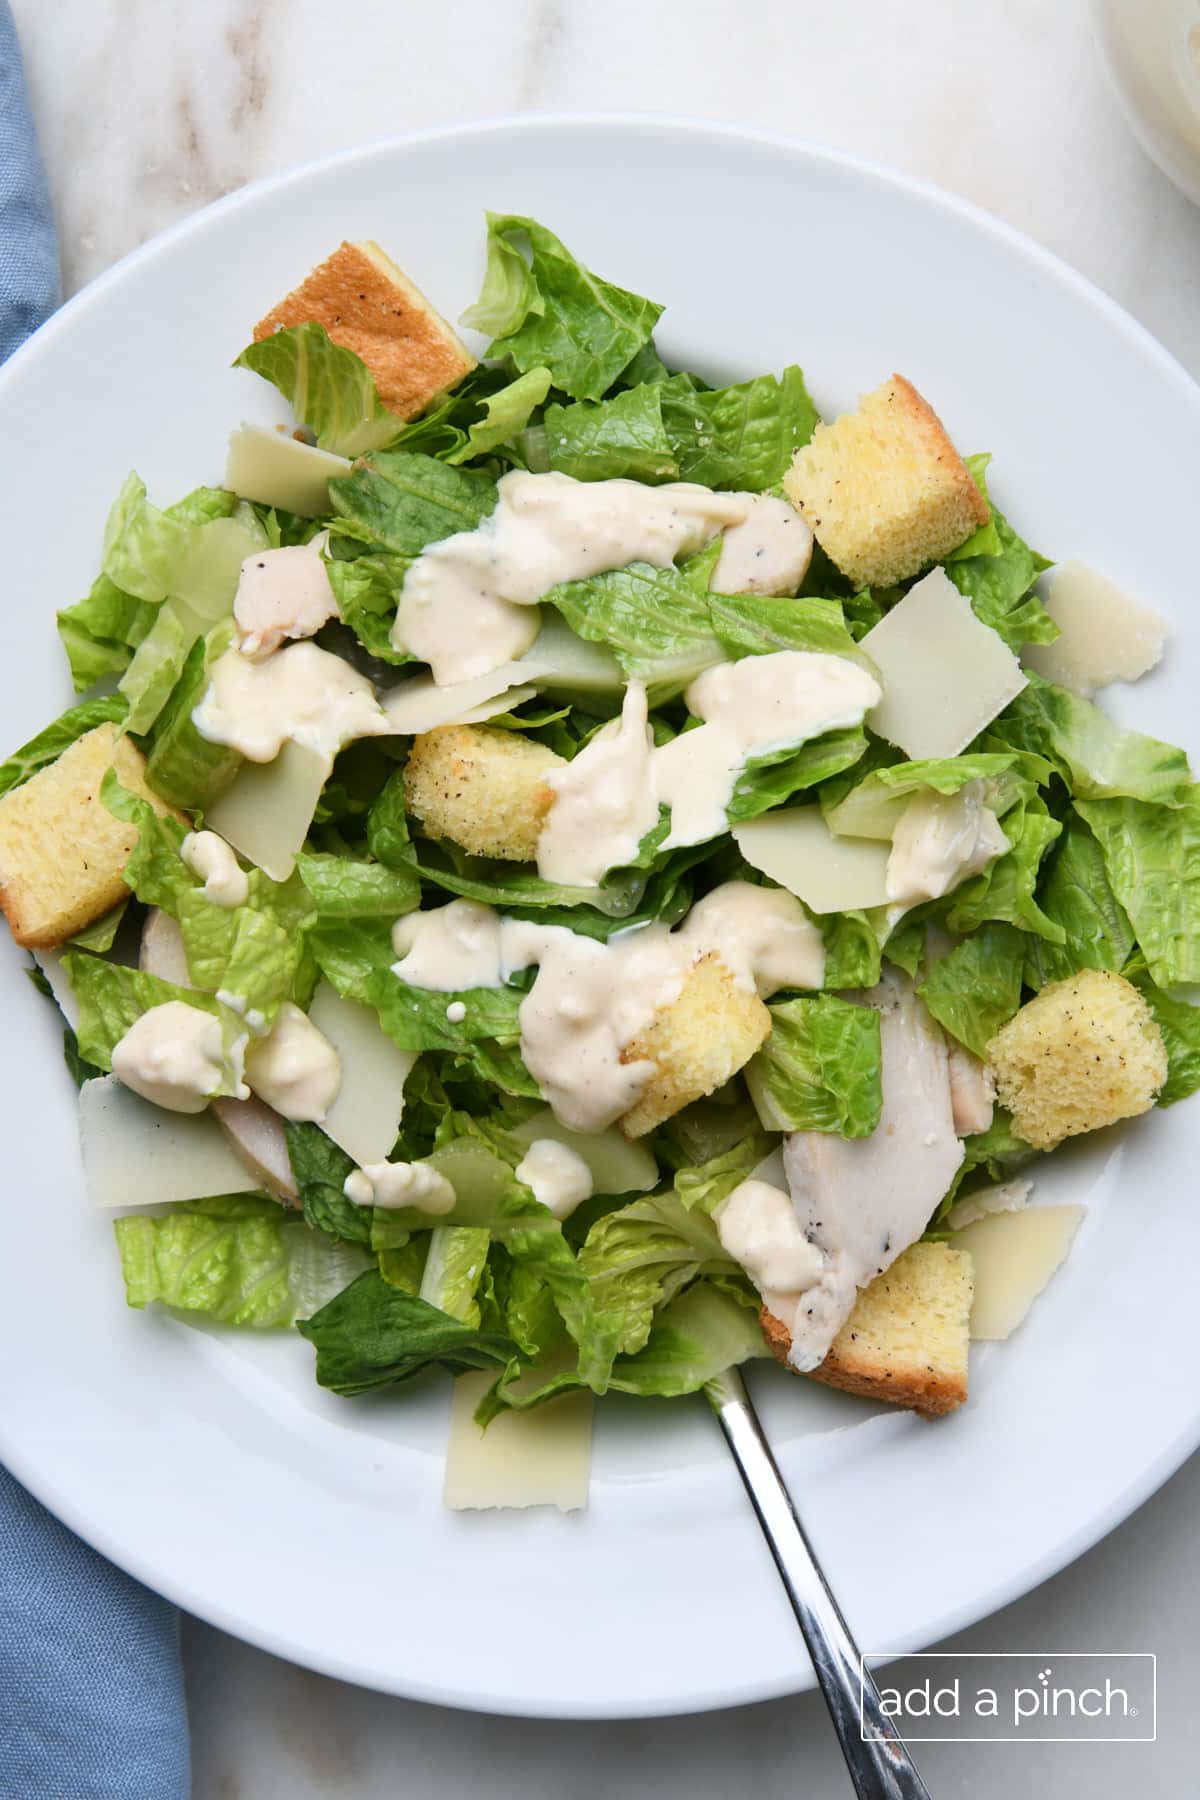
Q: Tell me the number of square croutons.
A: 7